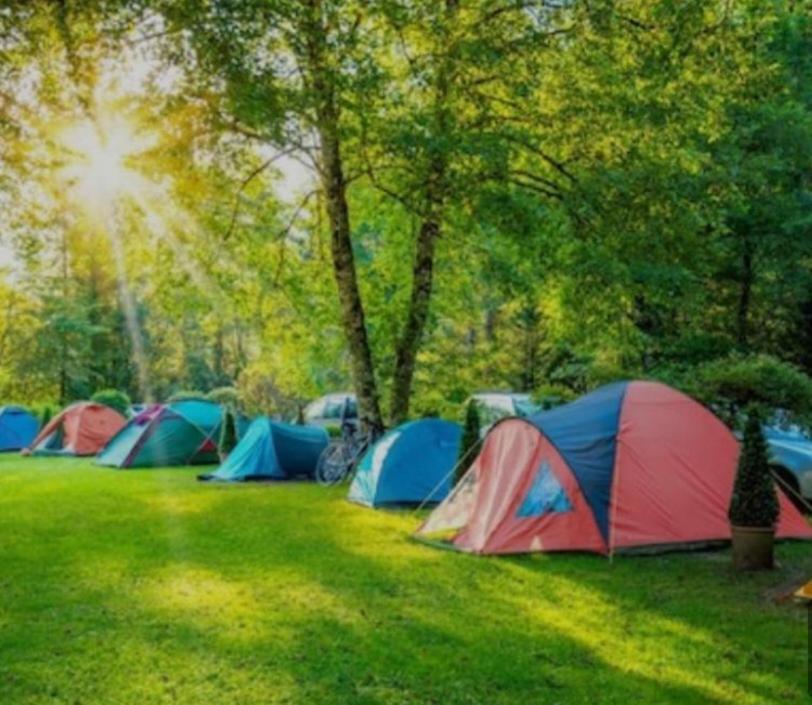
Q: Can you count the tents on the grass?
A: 6